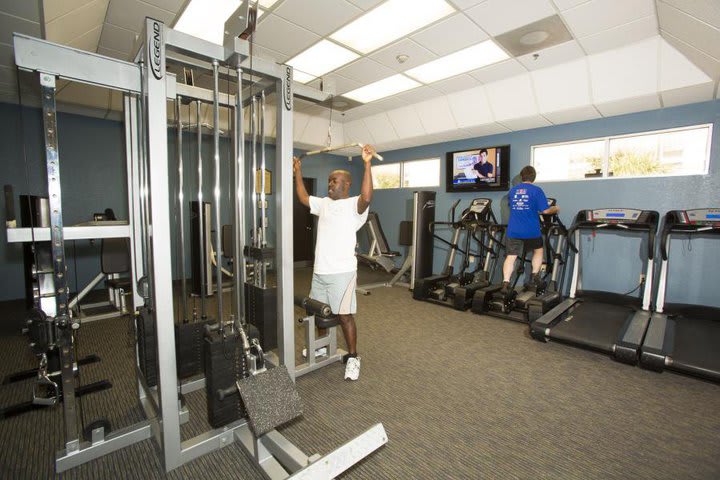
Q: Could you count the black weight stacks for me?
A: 4